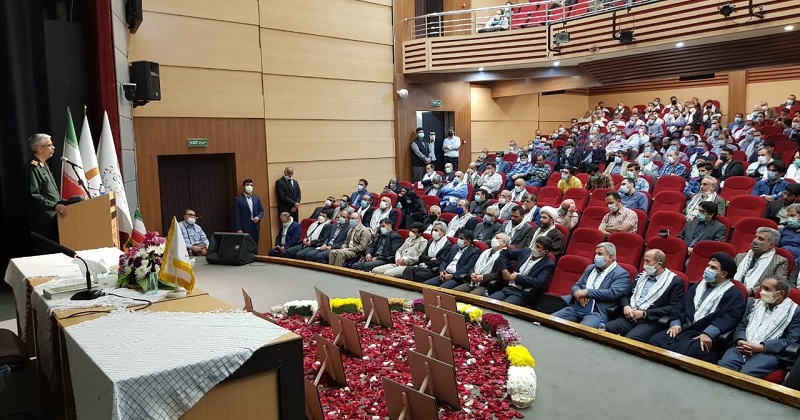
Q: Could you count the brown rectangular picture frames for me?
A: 11